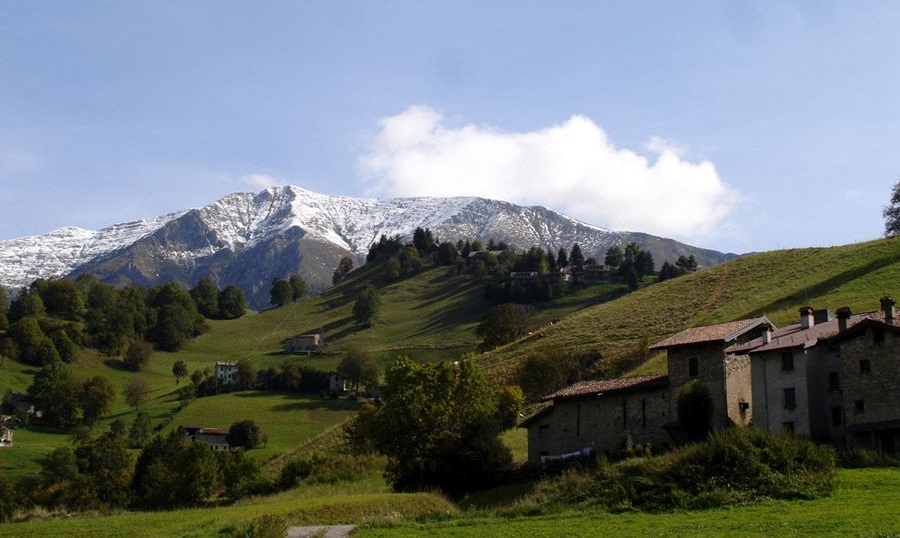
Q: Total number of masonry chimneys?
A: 4